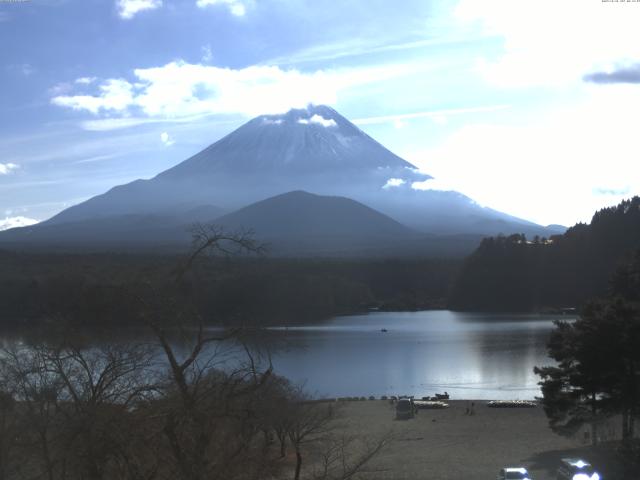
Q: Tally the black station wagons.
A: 0